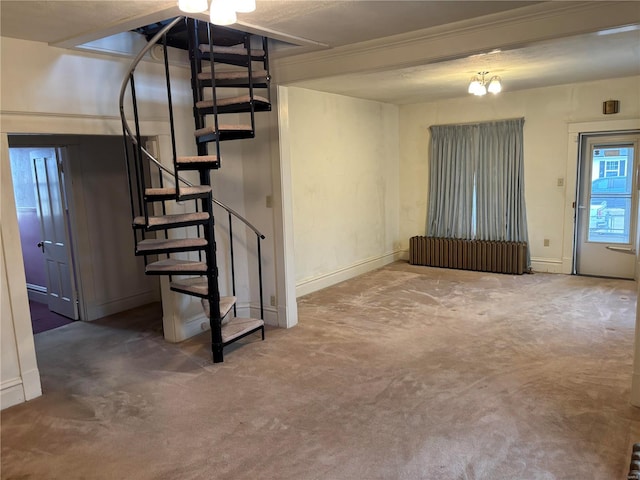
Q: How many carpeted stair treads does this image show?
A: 12